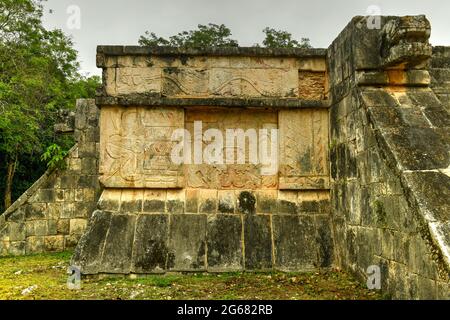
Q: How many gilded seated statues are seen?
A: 0